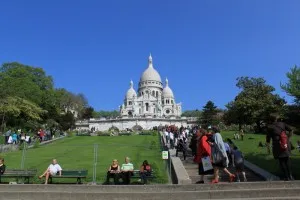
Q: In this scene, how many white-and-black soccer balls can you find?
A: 0